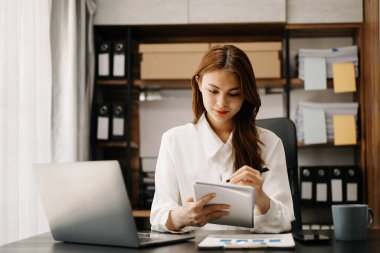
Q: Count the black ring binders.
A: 8